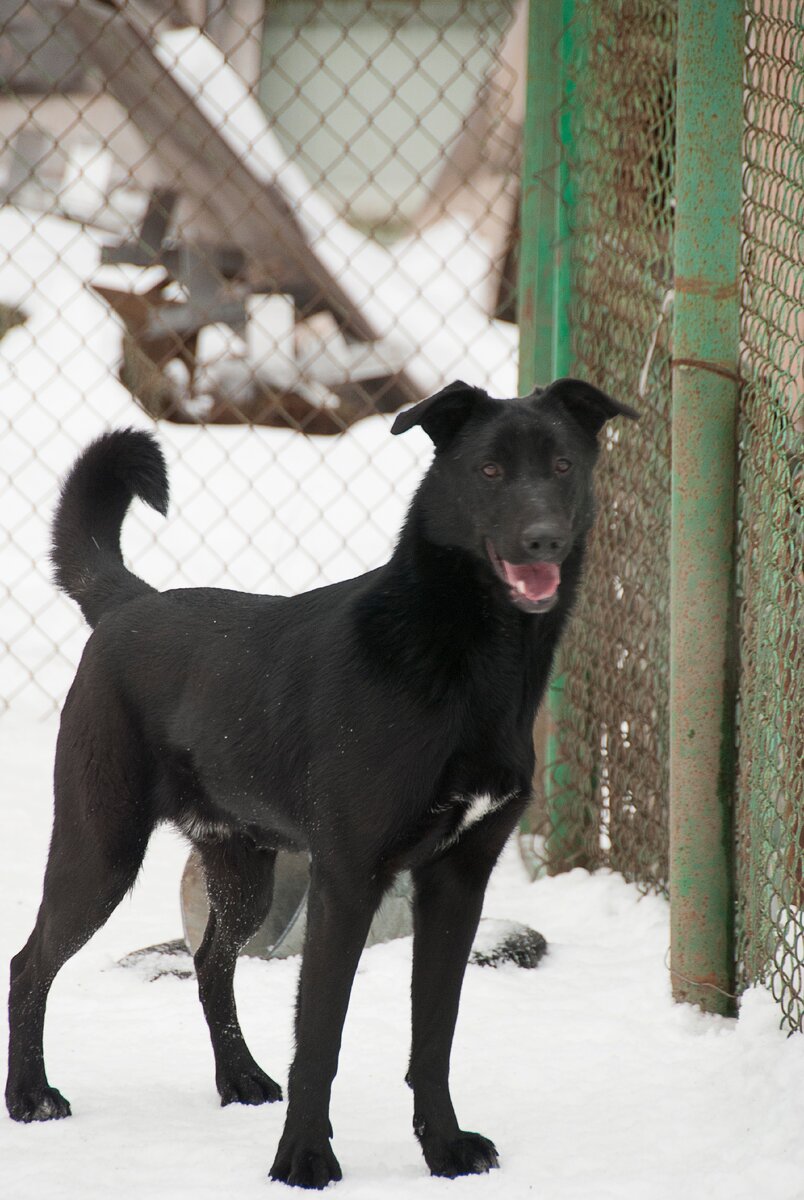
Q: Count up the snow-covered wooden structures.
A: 1